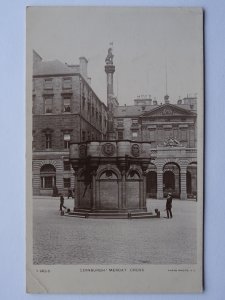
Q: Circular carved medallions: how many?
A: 3